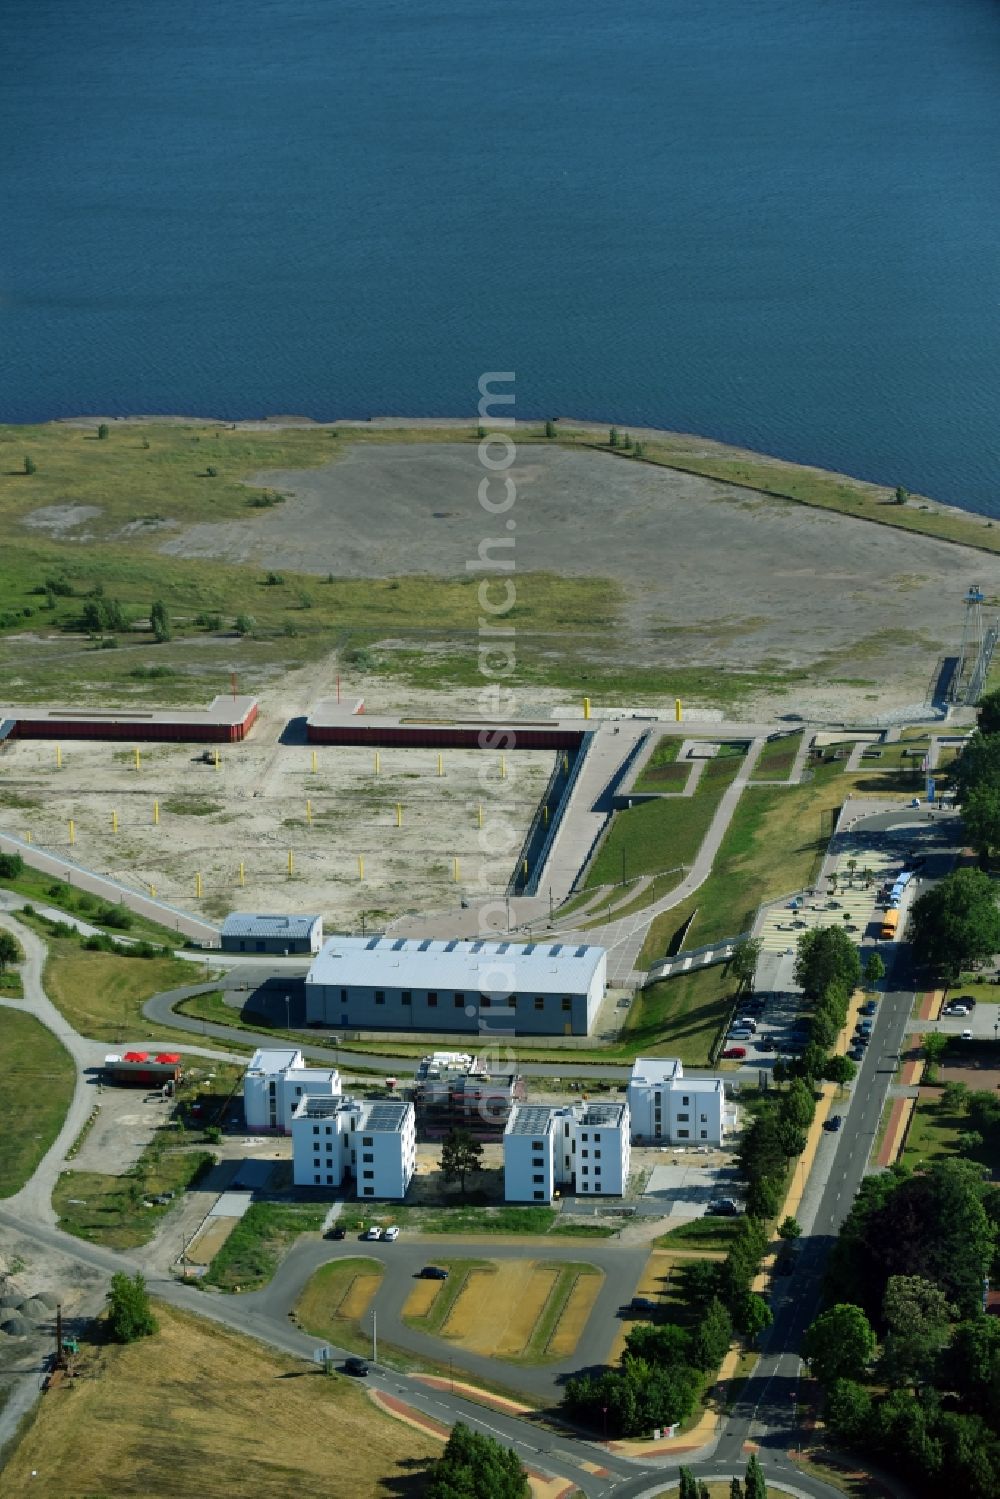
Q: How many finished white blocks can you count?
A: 4